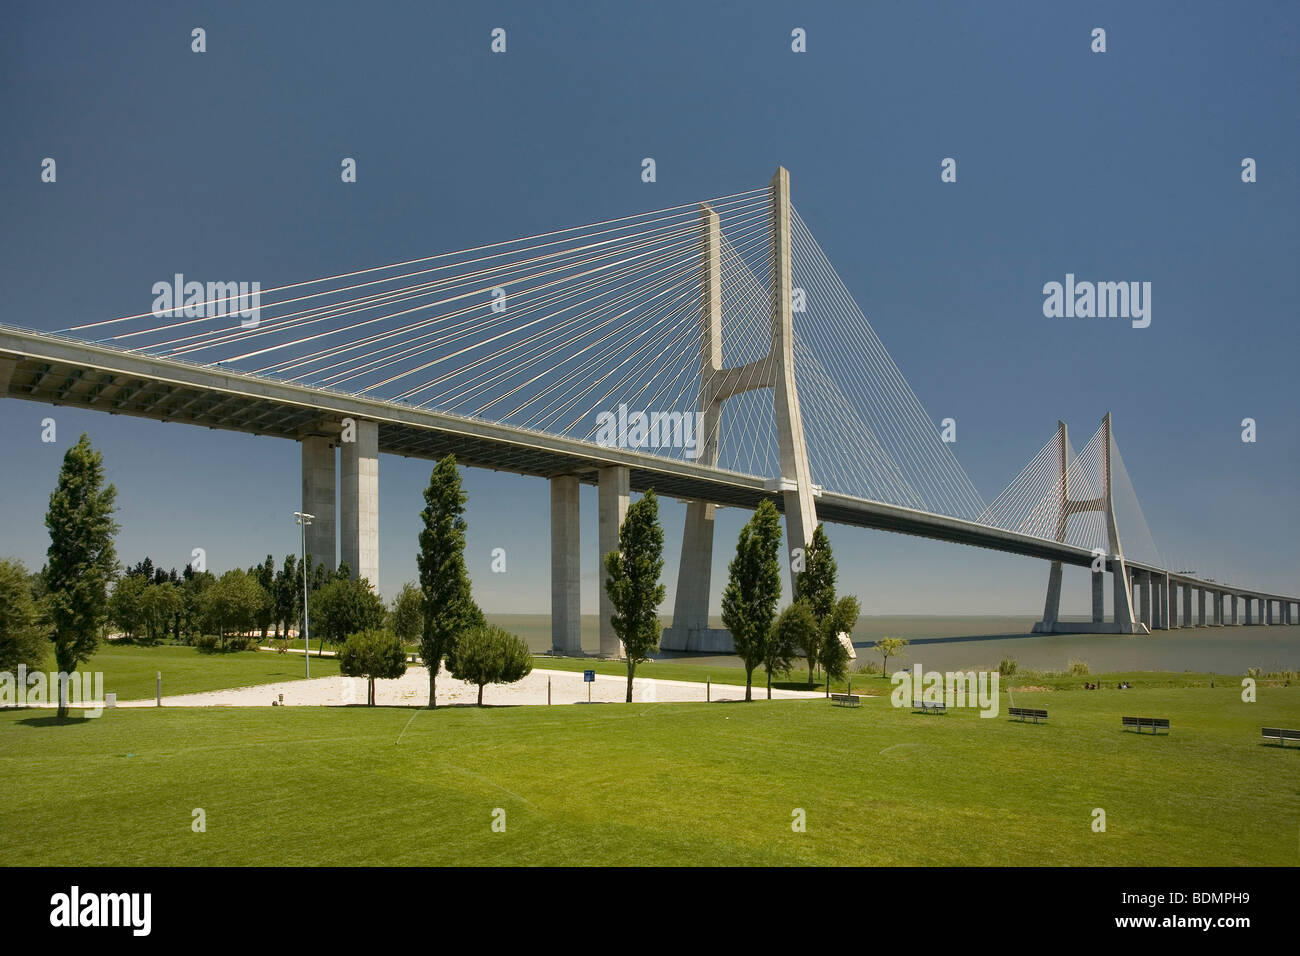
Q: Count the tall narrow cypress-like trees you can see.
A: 5